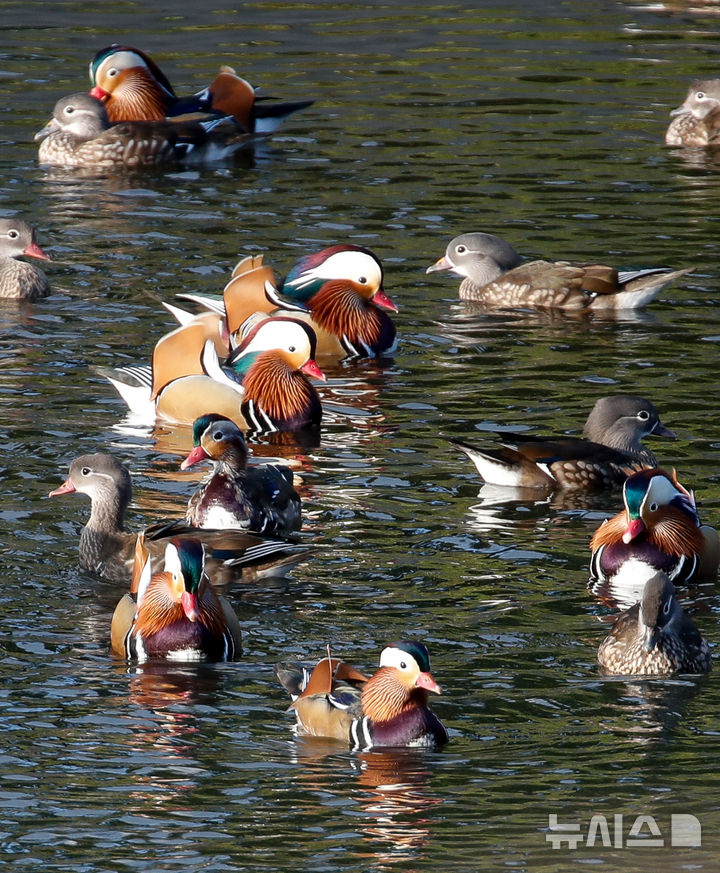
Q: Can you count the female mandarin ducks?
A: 7